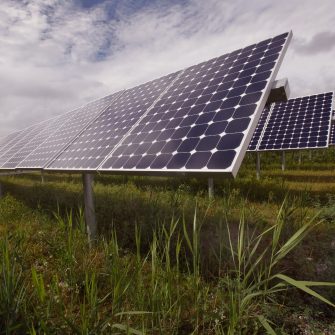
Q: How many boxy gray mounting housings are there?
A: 1